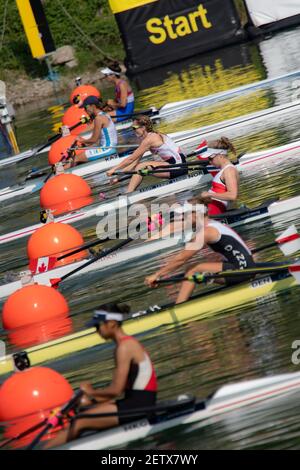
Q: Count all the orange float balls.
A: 7